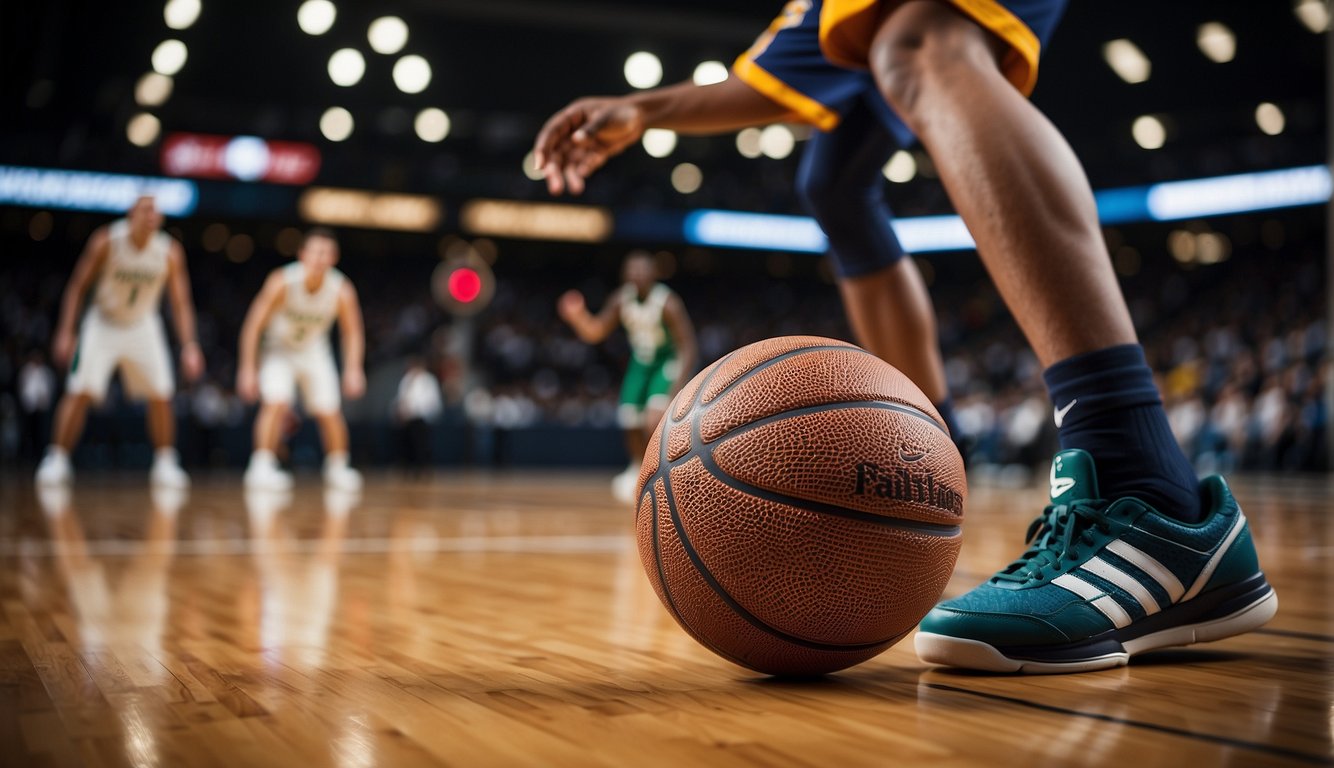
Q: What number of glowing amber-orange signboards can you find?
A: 2